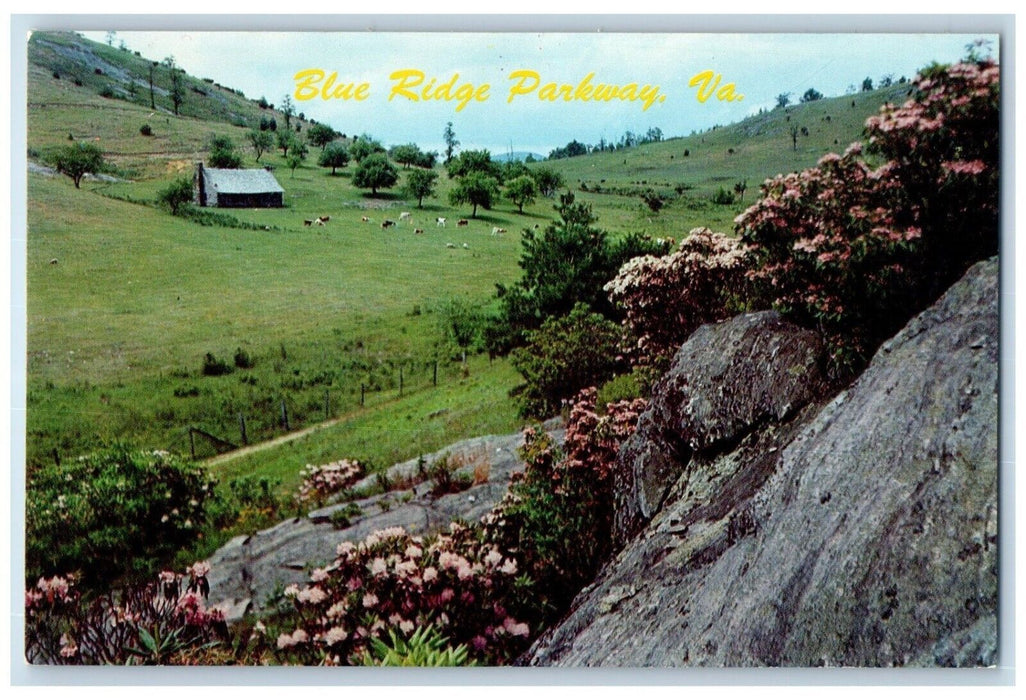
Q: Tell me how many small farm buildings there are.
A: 1